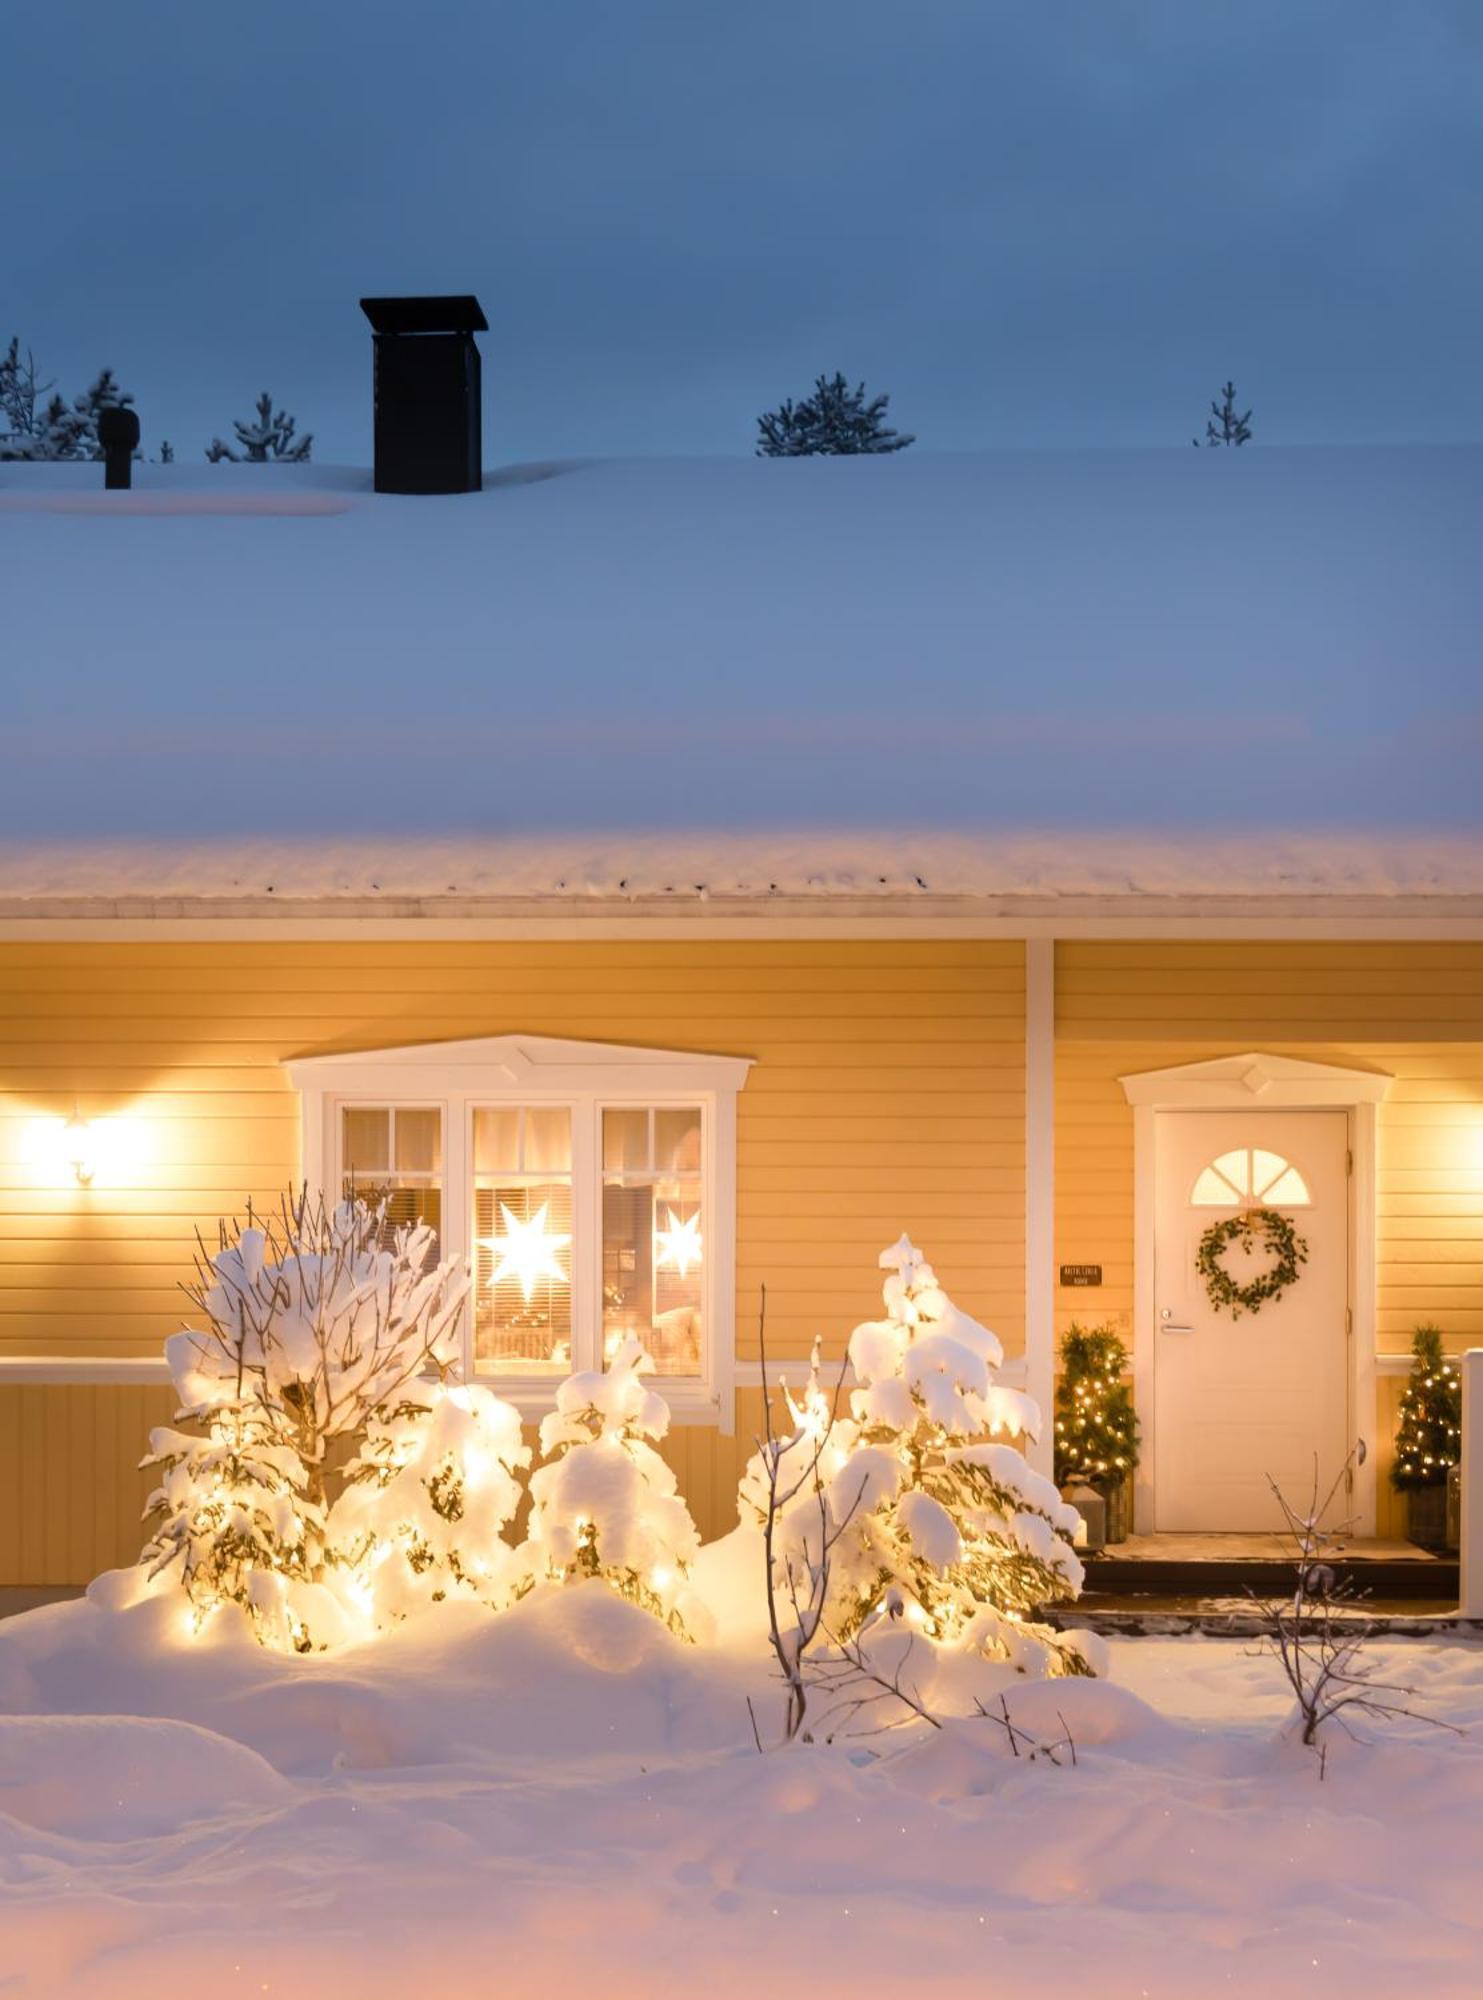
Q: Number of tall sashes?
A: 3